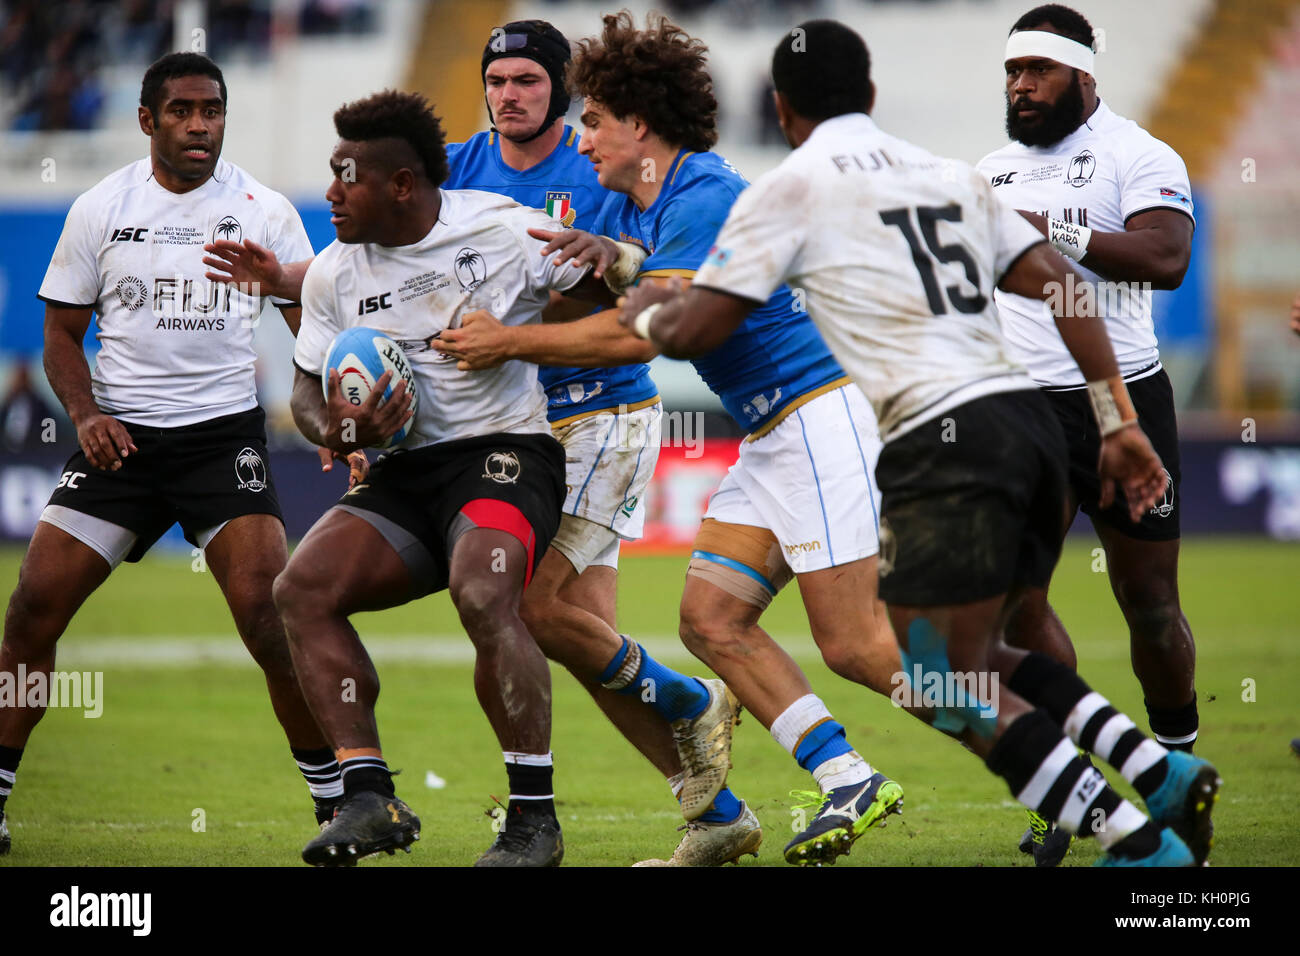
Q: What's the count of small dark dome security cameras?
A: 0